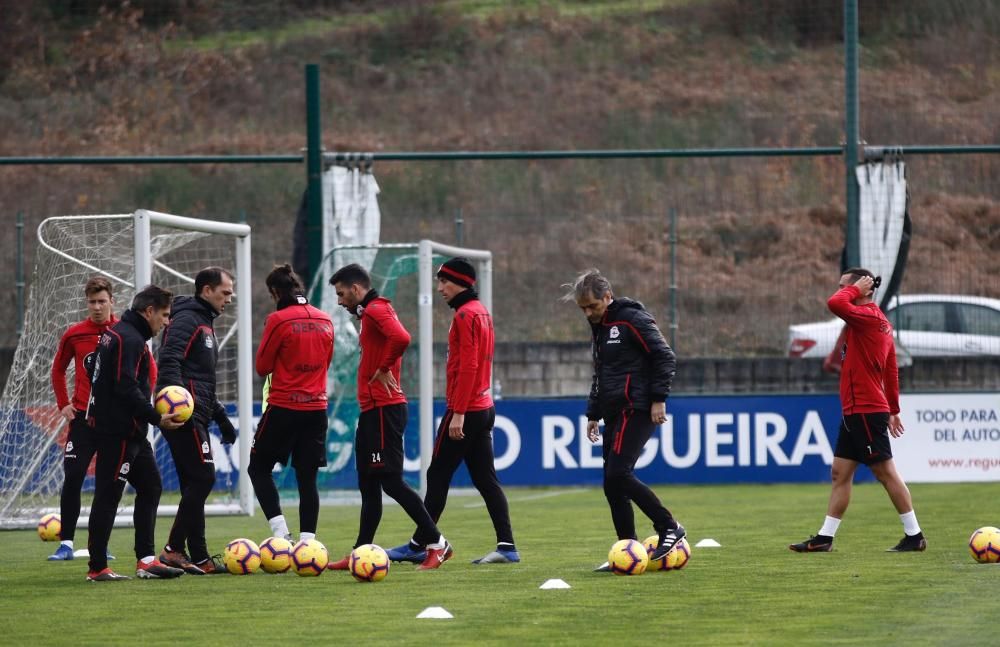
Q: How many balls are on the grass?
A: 9